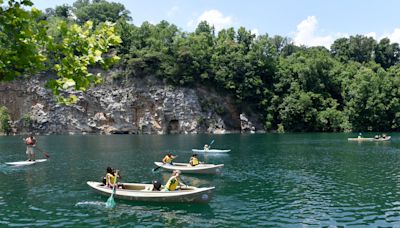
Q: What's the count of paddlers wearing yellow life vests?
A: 4